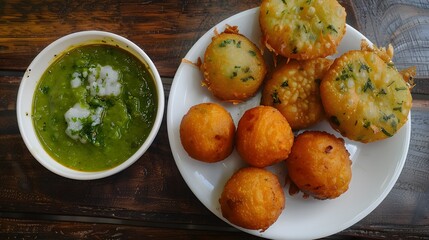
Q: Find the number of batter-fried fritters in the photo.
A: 8